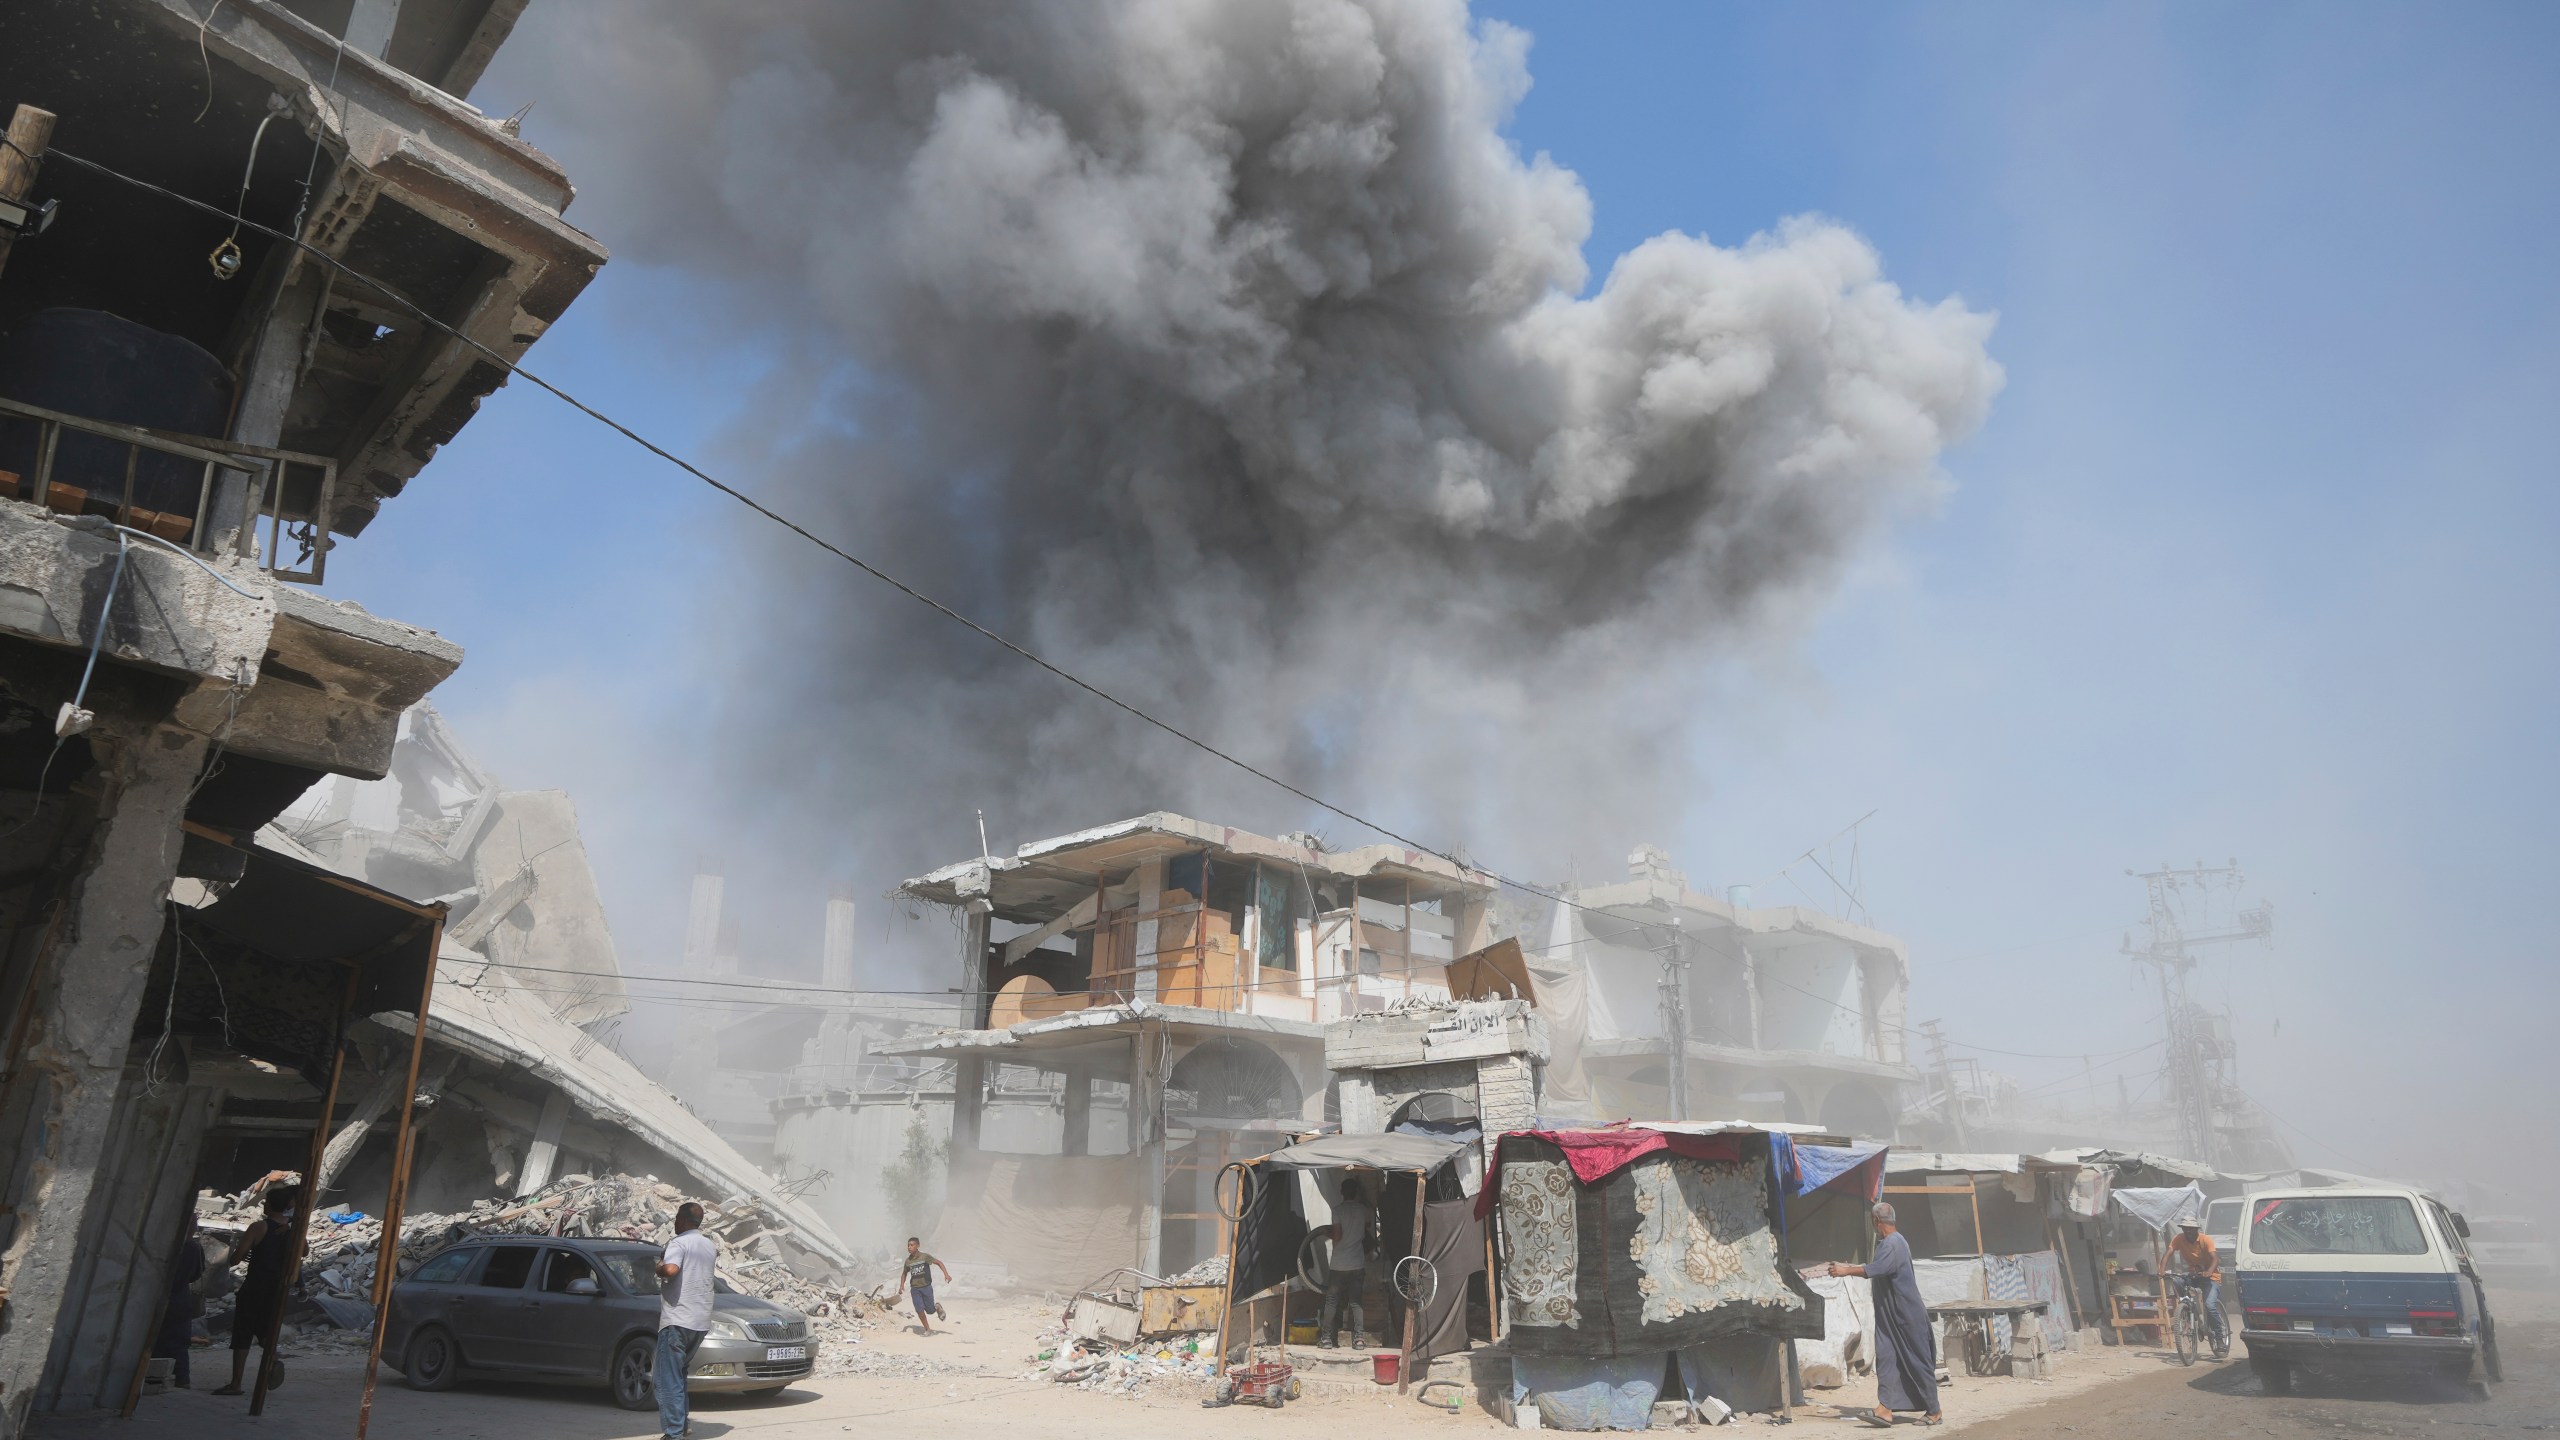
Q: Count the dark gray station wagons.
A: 1